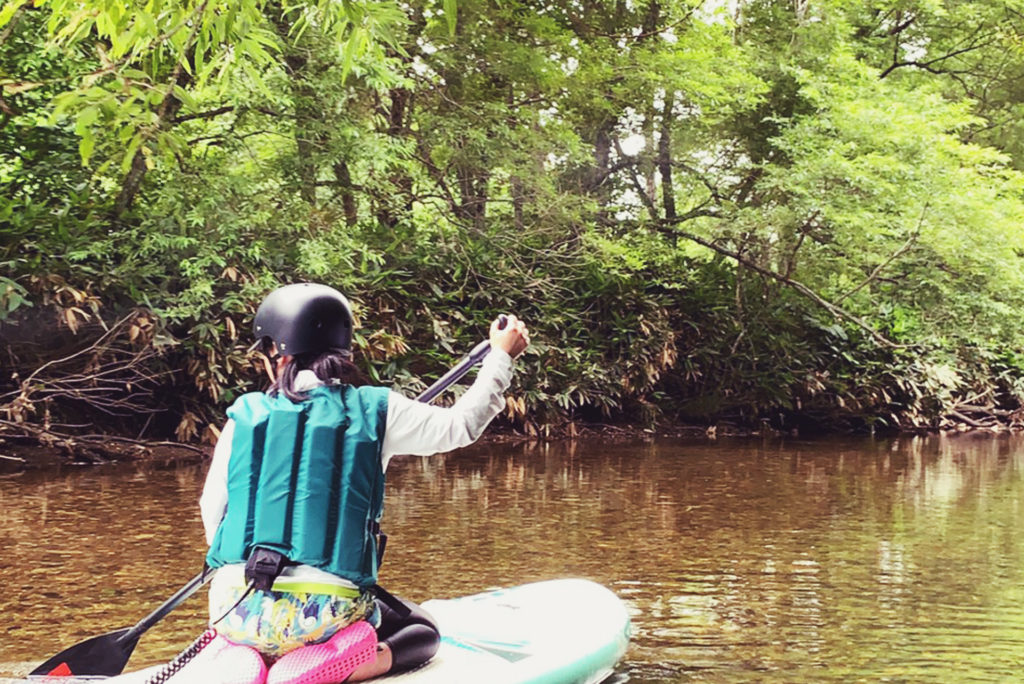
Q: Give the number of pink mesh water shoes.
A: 2